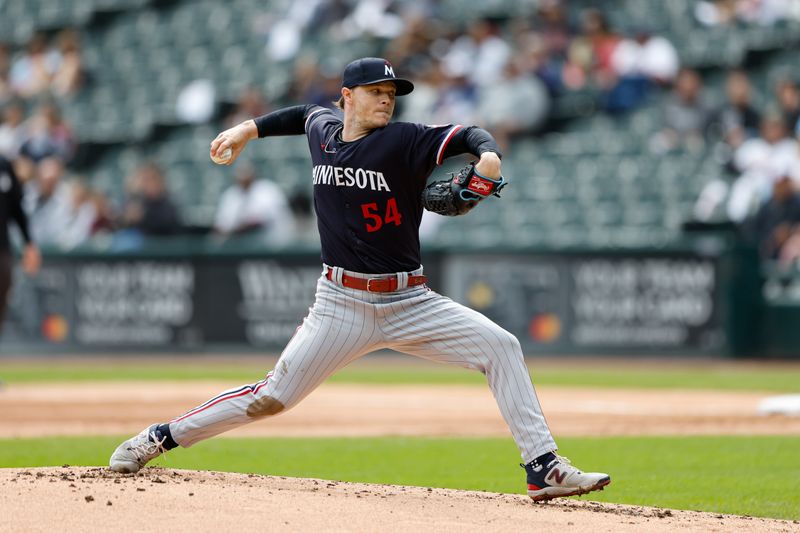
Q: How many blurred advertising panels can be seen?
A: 3